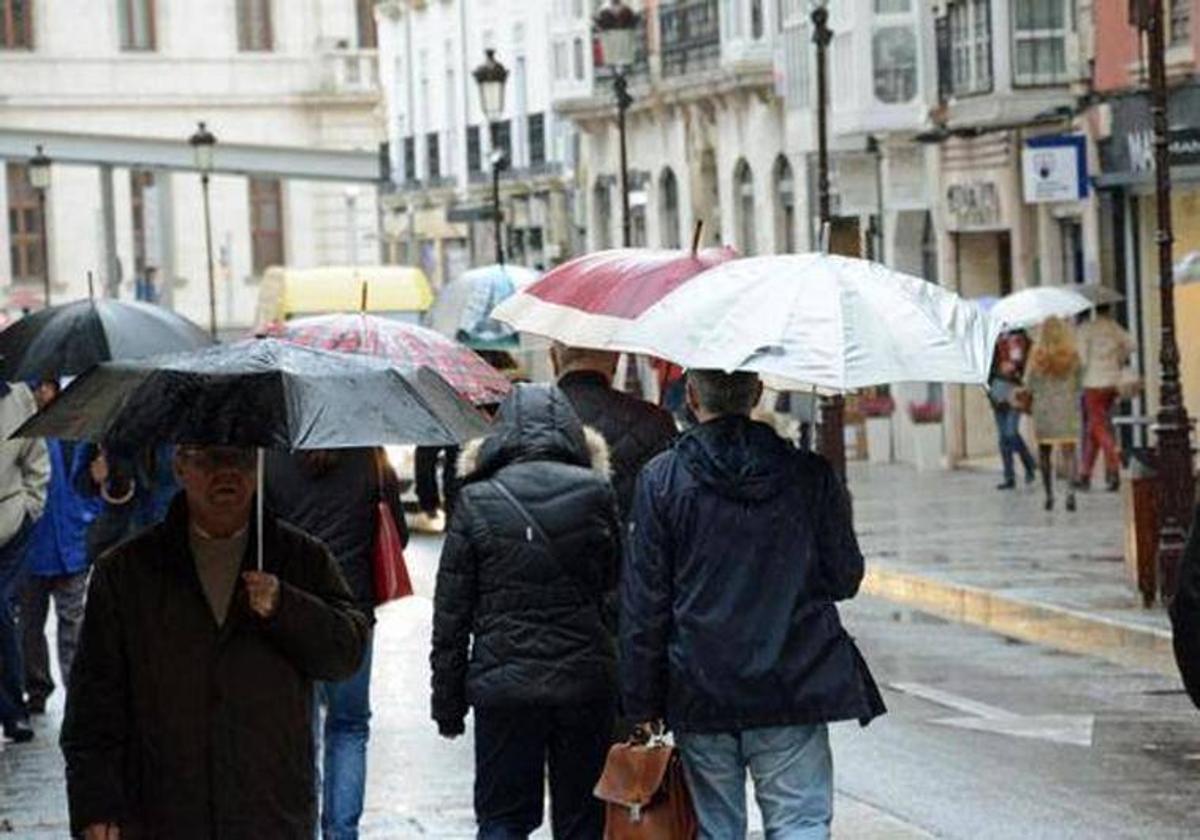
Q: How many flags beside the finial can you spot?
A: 0